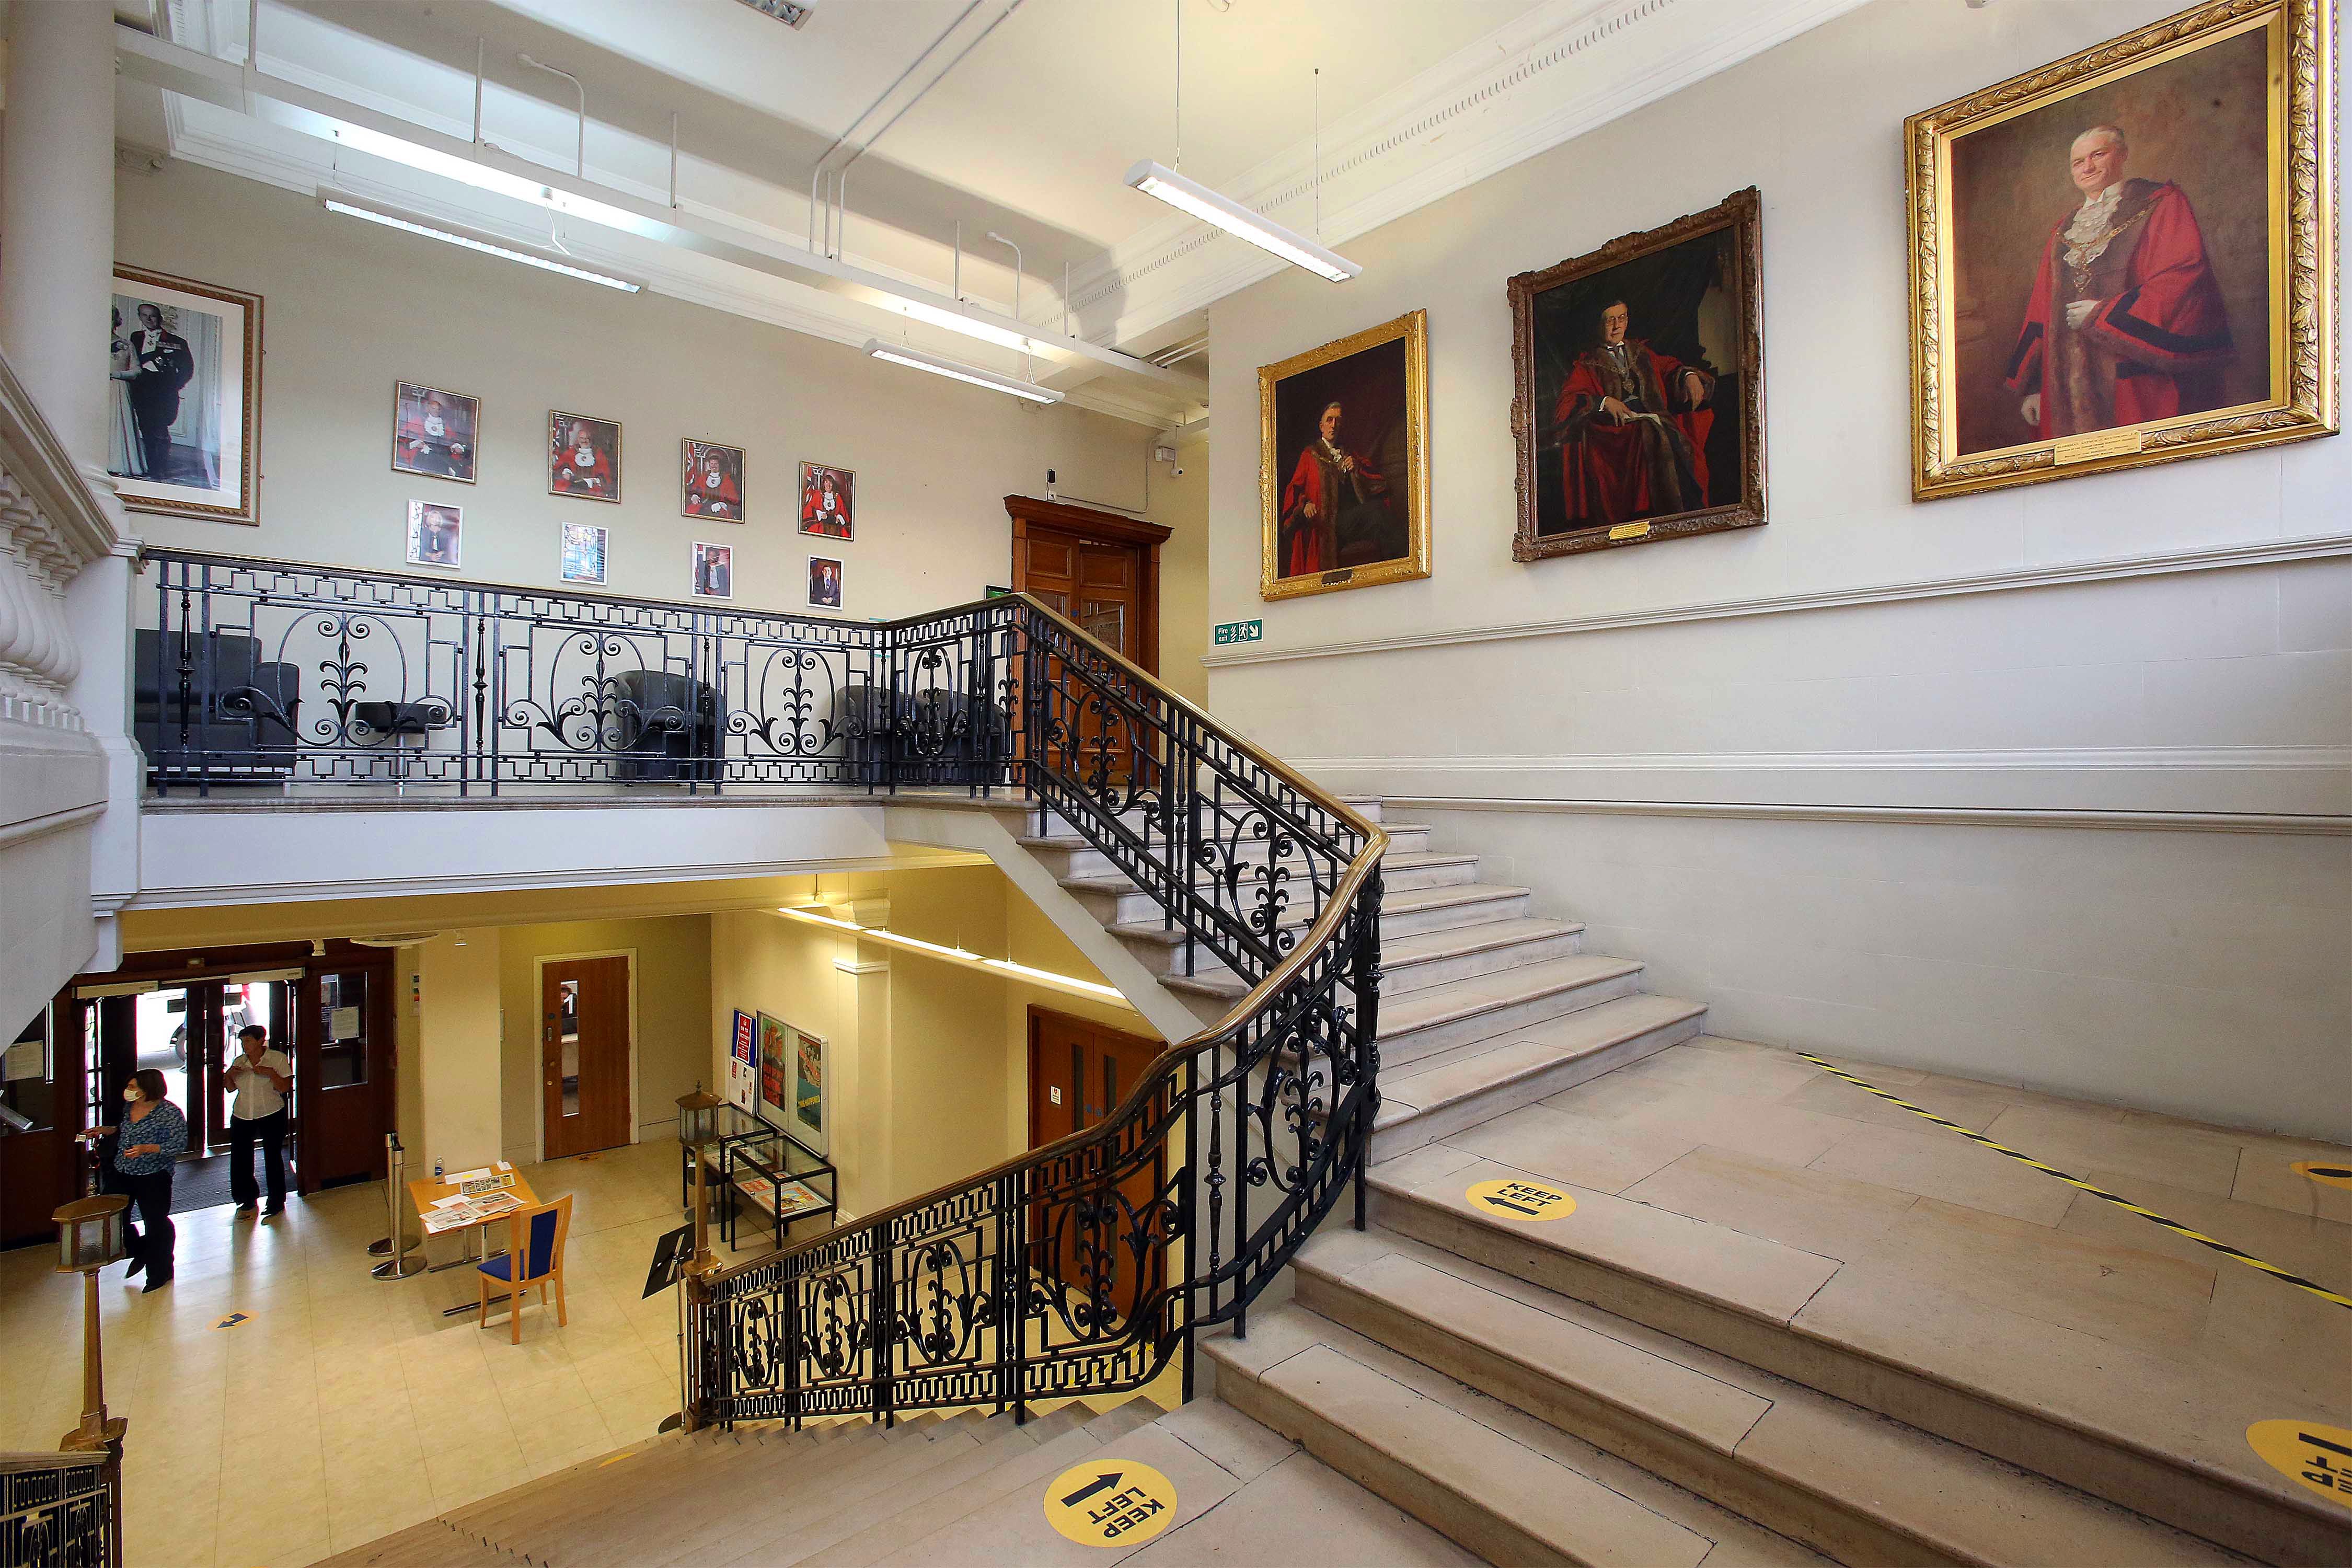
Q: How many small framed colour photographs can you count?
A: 8